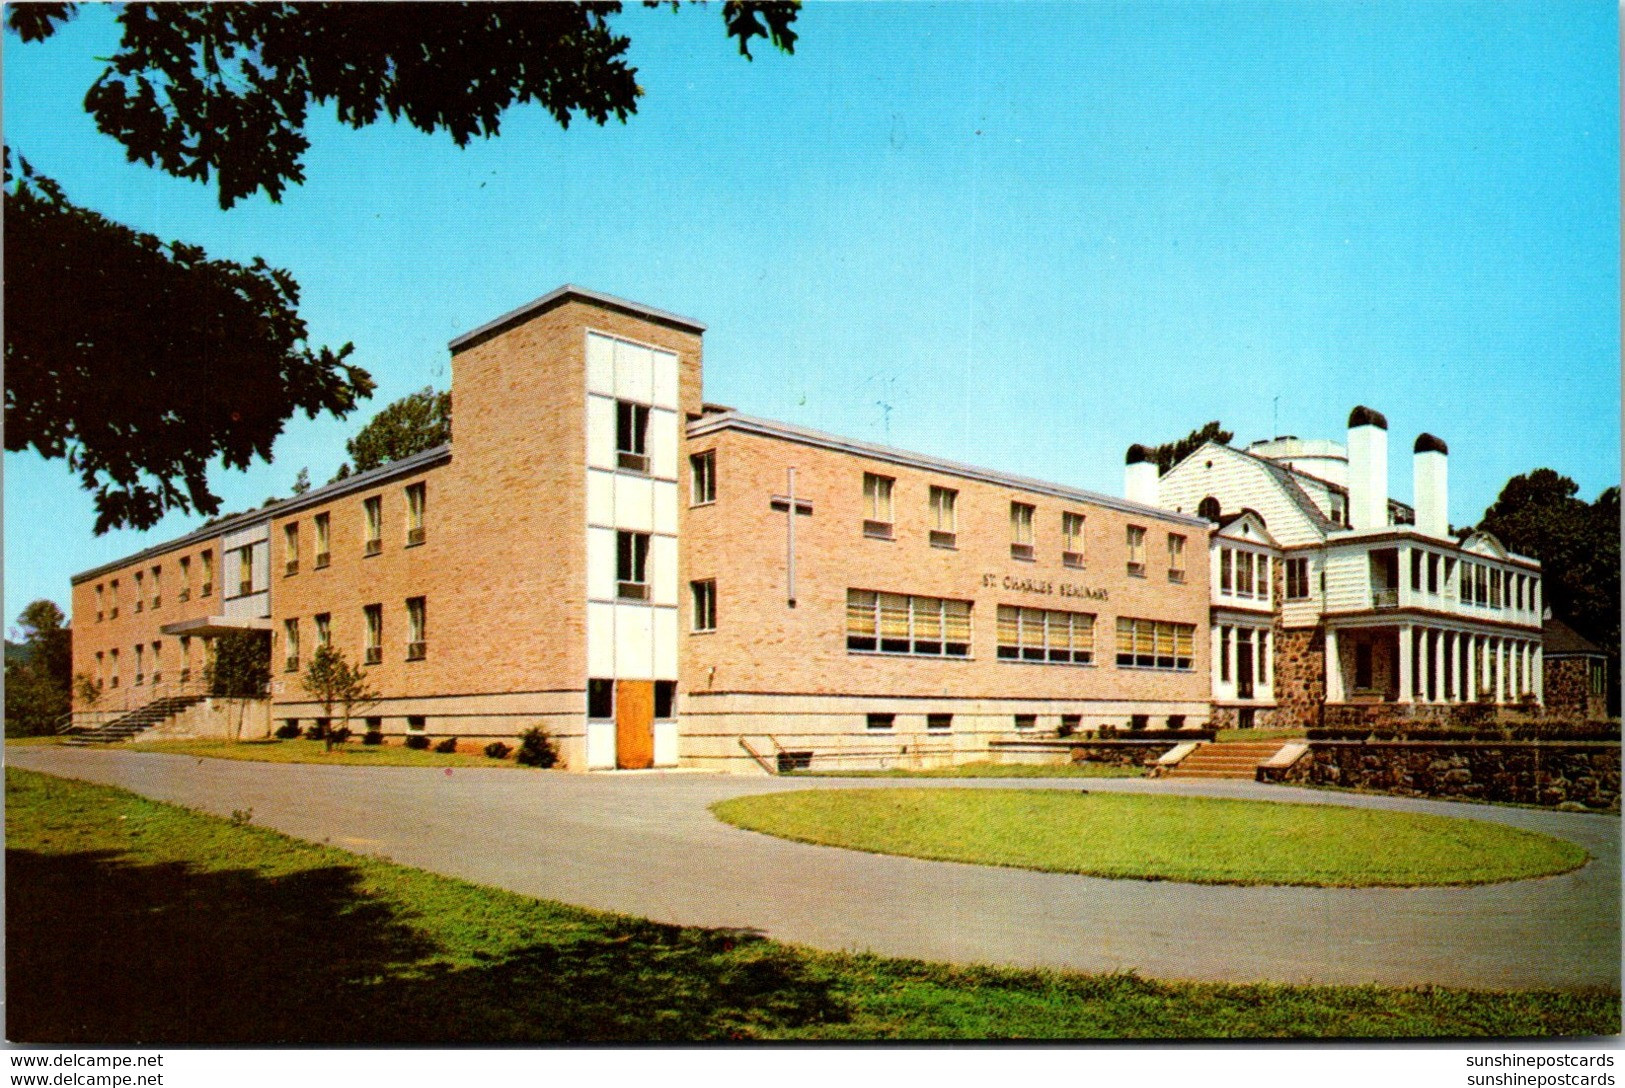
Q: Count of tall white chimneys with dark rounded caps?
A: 3